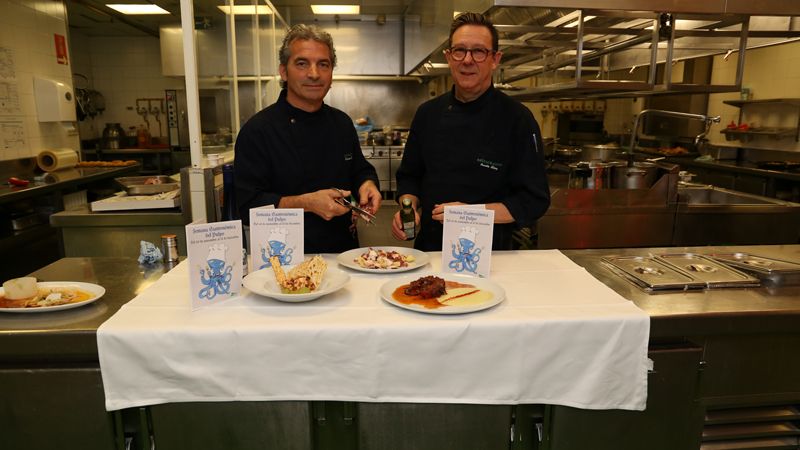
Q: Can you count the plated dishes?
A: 4